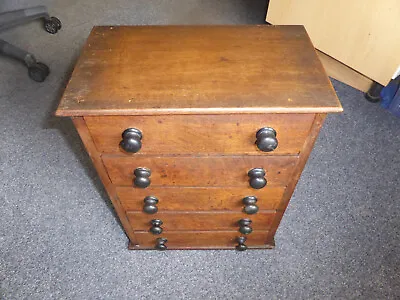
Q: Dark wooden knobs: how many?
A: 10